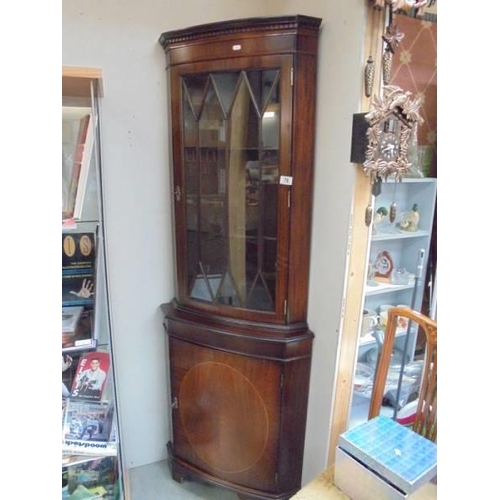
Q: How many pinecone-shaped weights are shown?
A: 4